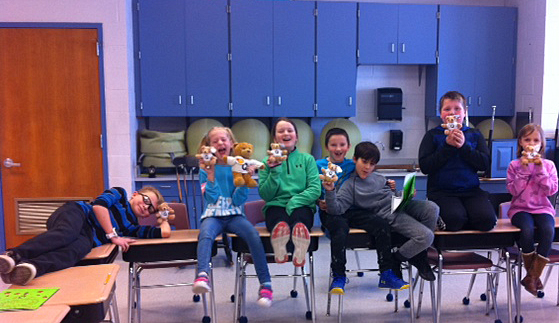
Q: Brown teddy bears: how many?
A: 7